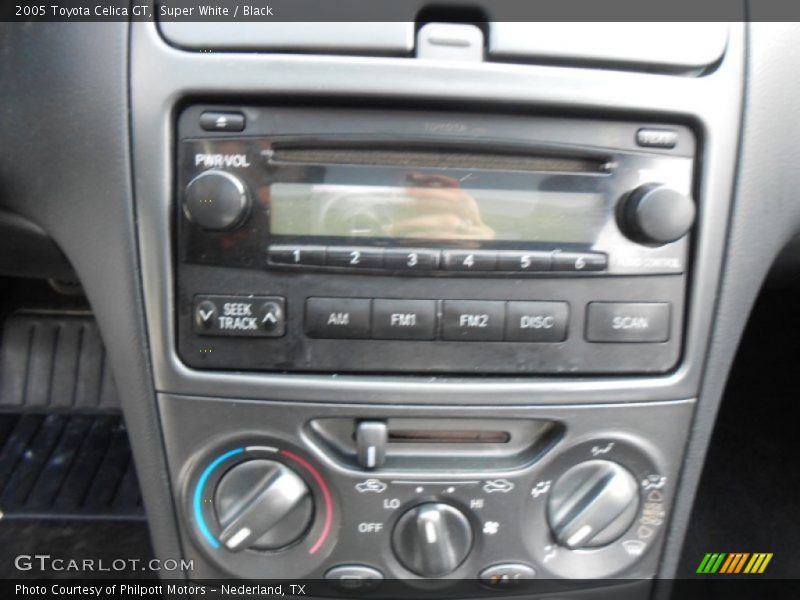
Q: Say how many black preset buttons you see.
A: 6